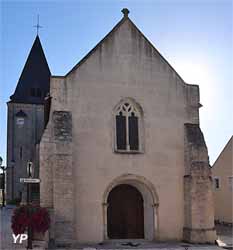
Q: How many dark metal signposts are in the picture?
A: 1